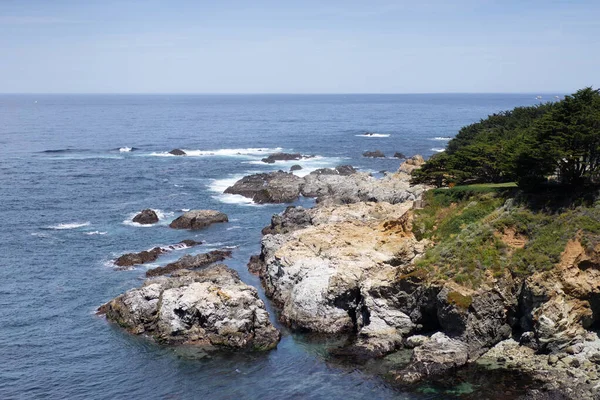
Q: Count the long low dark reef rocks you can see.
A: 2